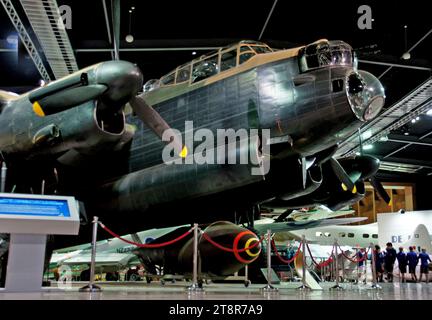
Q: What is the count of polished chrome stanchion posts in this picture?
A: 6